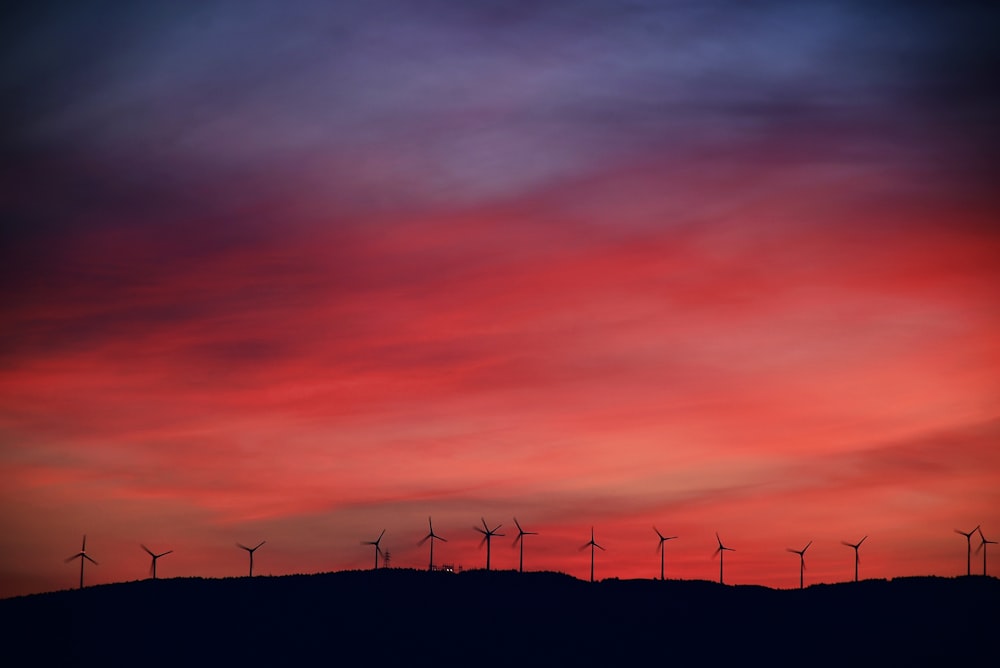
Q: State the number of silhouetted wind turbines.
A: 14